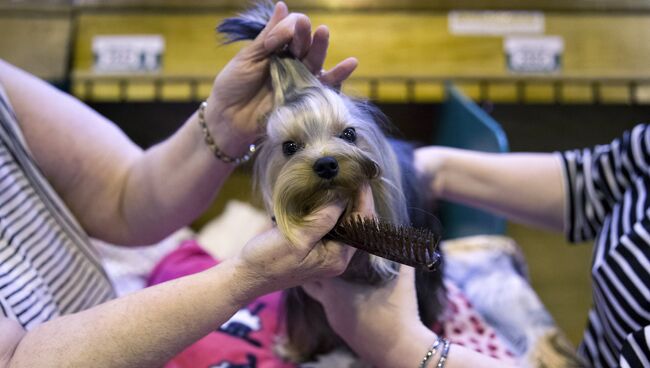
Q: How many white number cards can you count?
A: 2